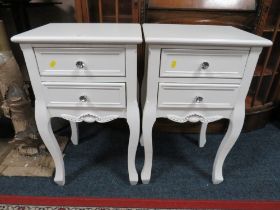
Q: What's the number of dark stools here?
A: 0